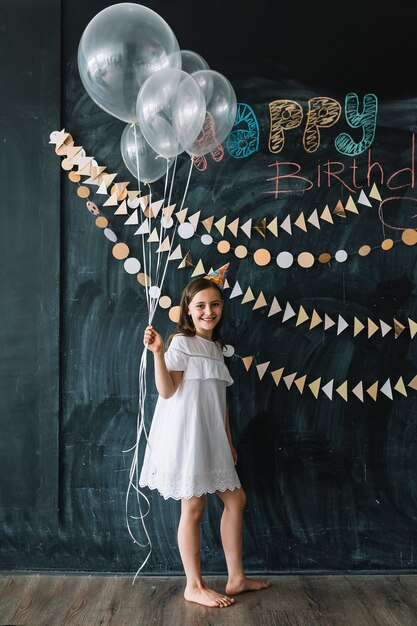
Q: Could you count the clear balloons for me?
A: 5